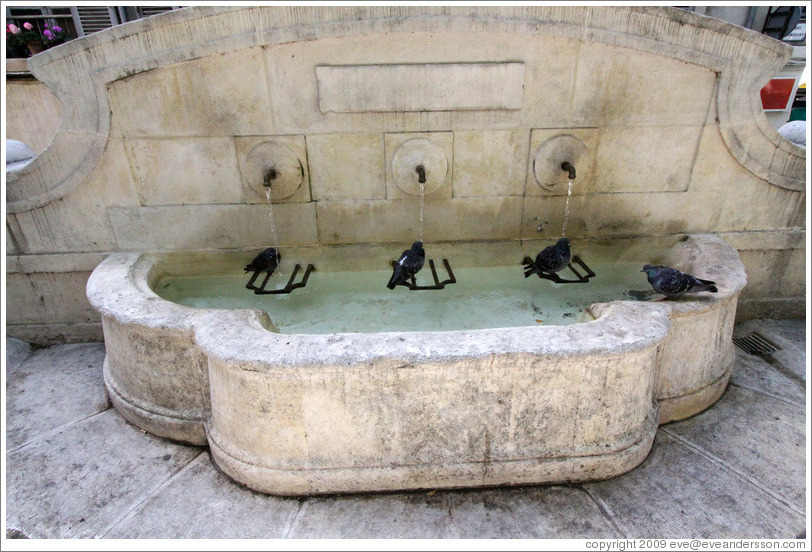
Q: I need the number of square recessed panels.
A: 3